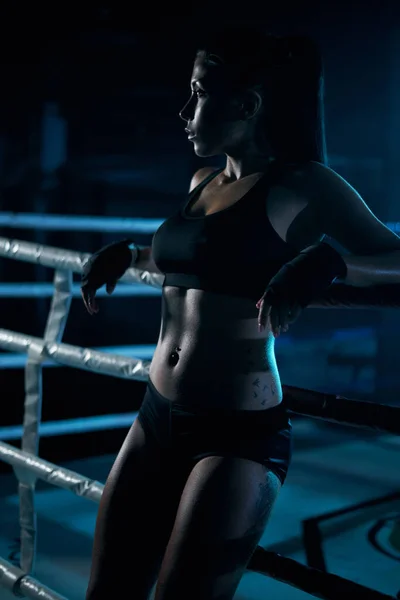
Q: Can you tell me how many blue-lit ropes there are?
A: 4